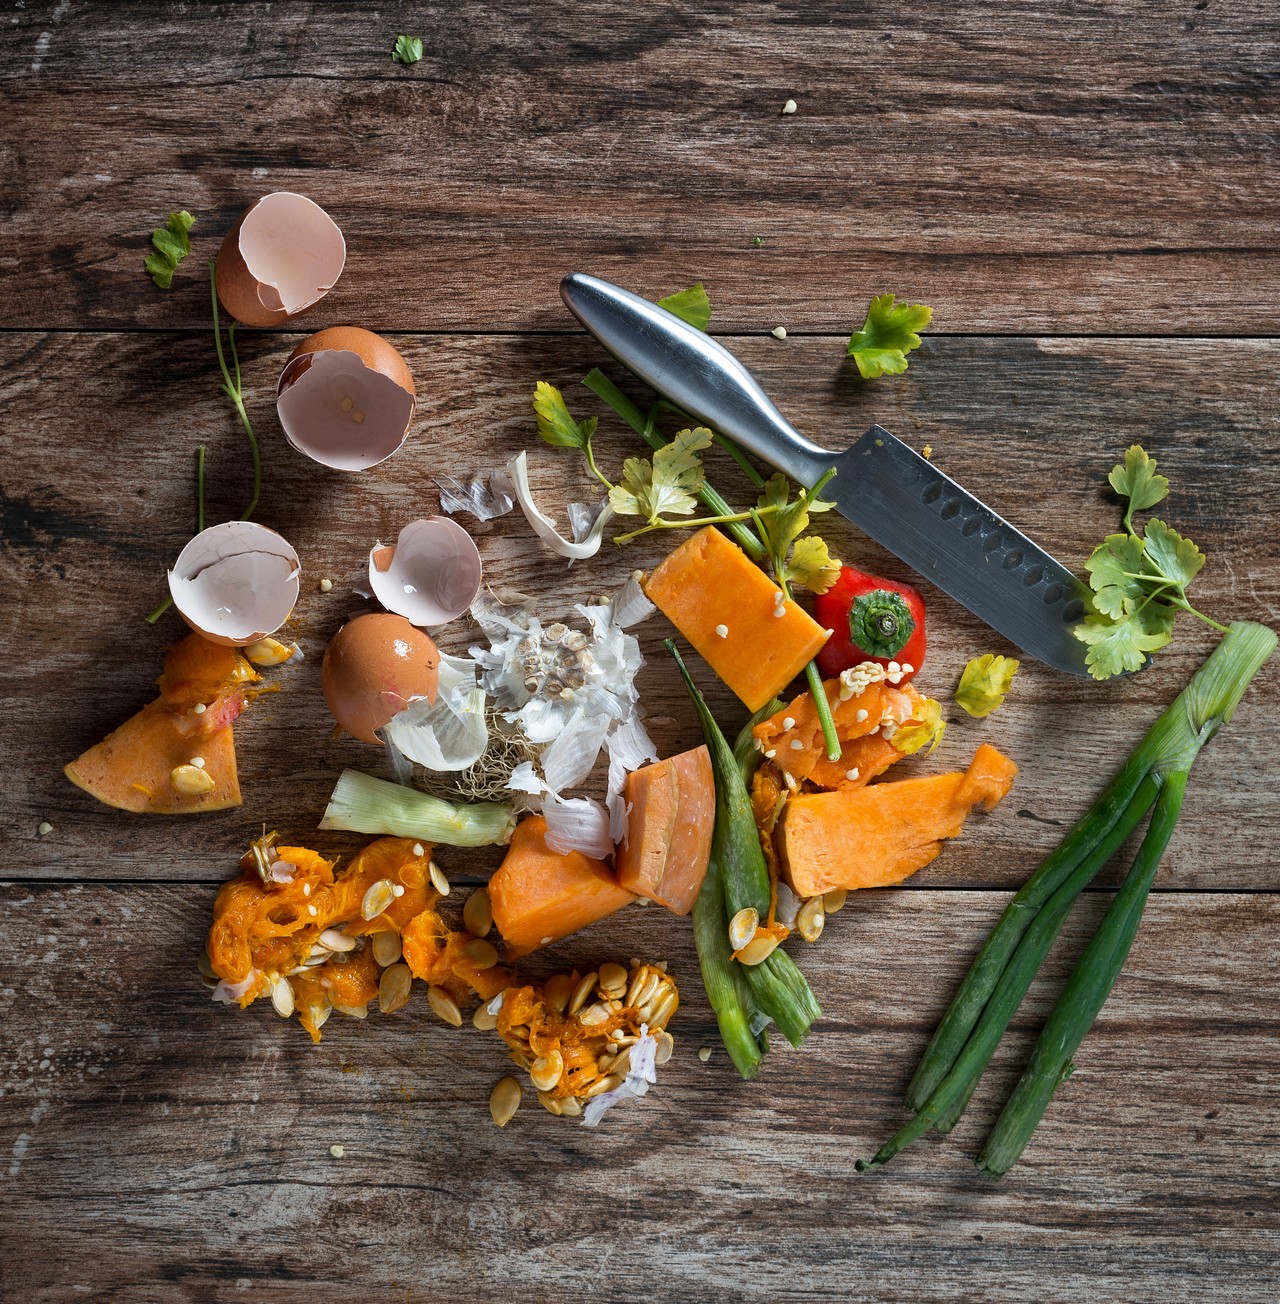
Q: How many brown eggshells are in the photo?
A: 5